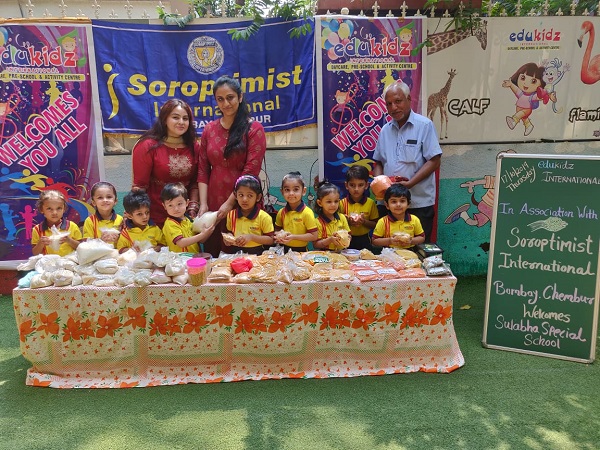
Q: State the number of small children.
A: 9